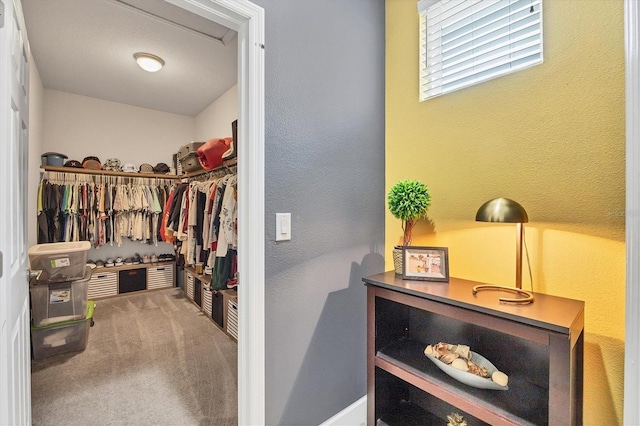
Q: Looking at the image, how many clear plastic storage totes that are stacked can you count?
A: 3